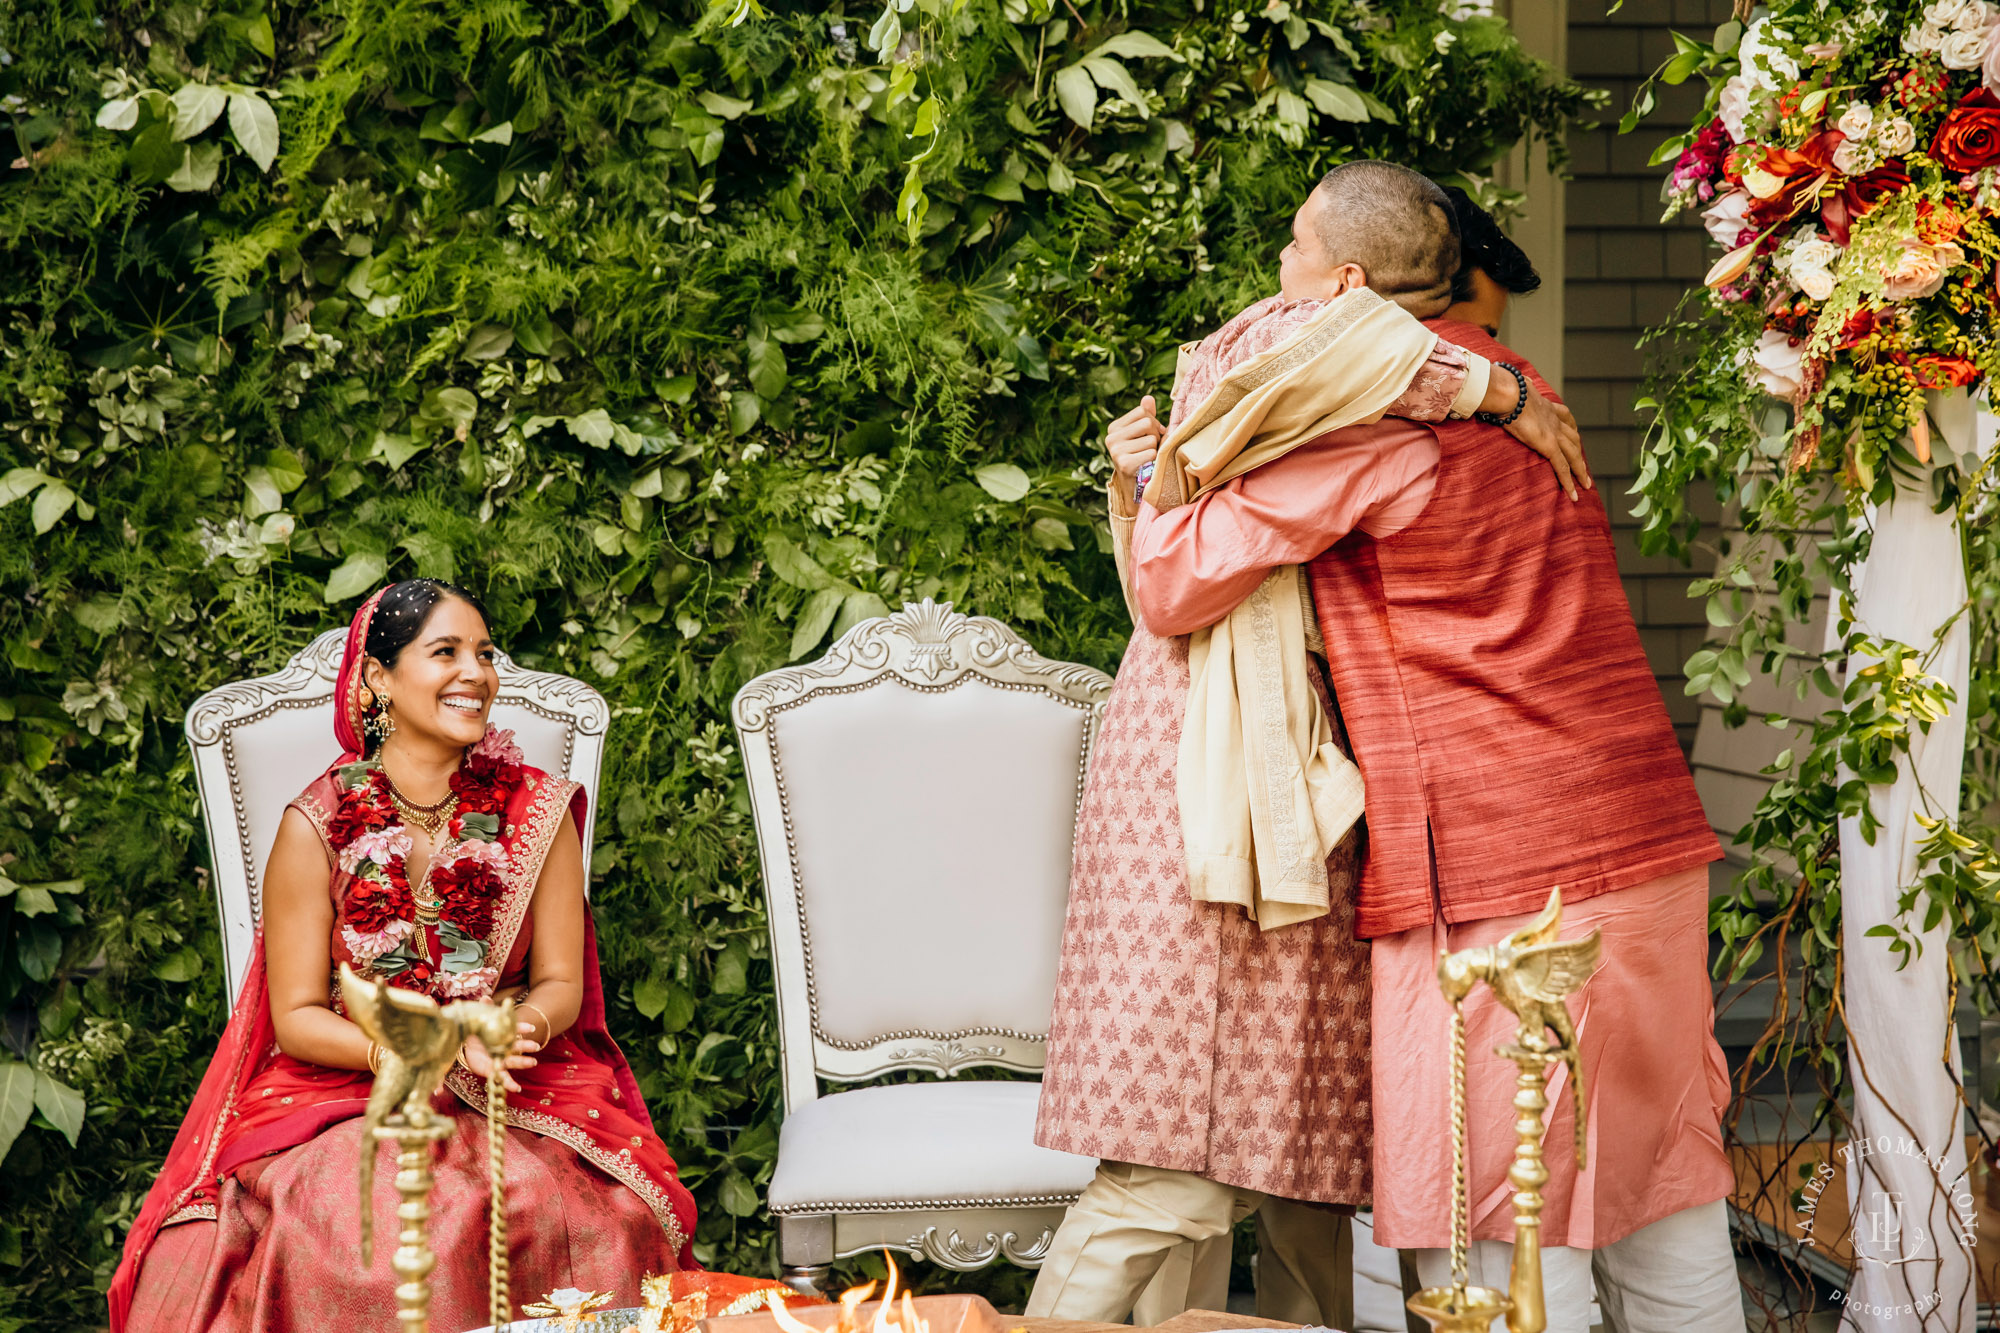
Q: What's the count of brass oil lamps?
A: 2